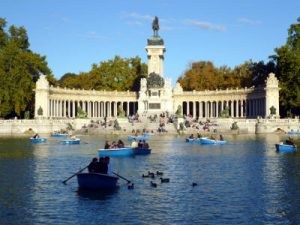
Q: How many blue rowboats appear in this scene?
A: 12